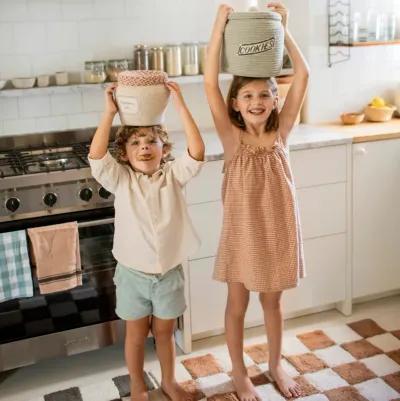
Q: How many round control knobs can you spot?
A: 4